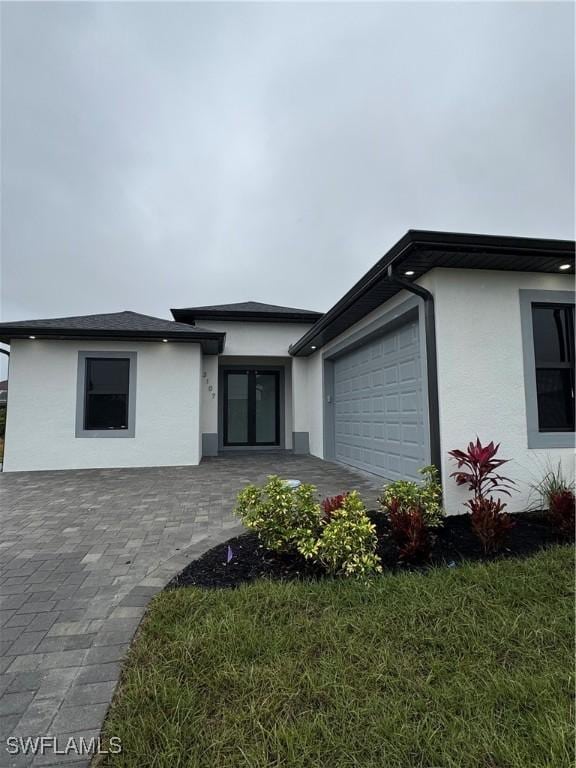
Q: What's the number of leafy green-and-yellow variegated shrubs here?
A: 3